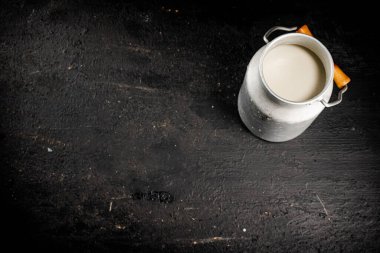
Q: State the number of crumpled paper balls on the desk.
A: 0